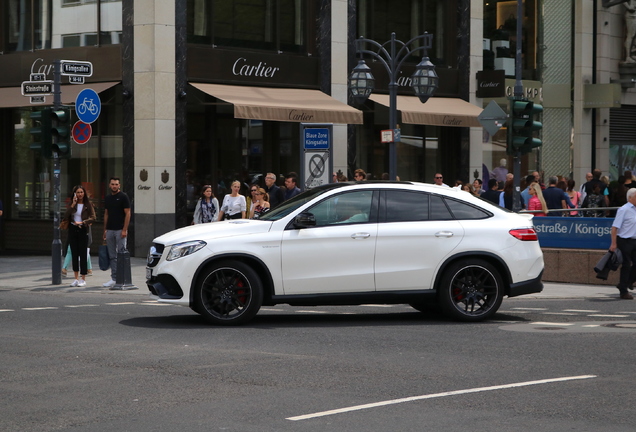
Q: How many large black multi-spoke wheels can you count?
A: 2